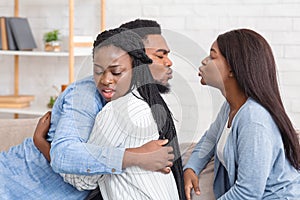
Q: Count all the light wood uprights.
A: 3